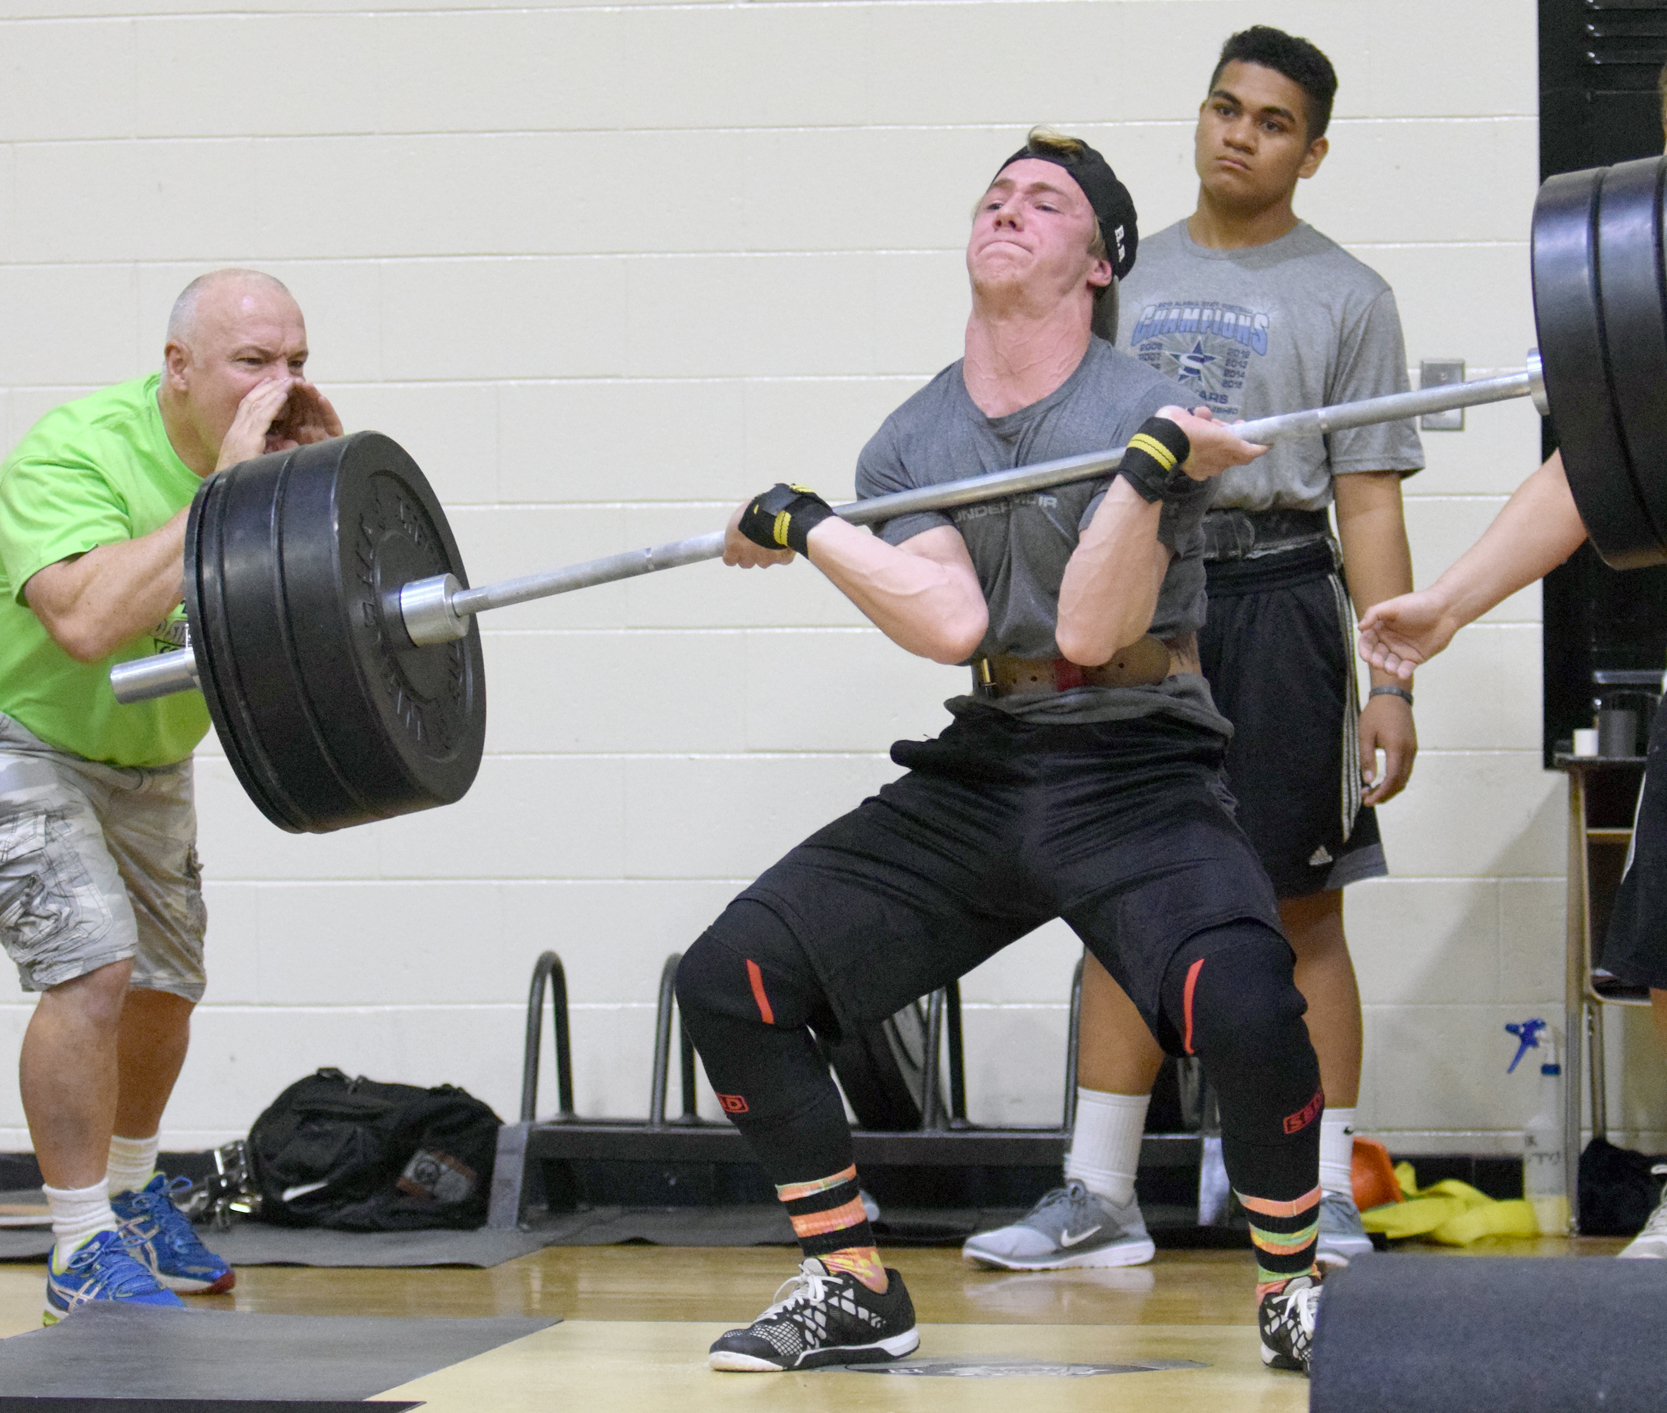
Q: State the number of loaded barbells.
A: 1